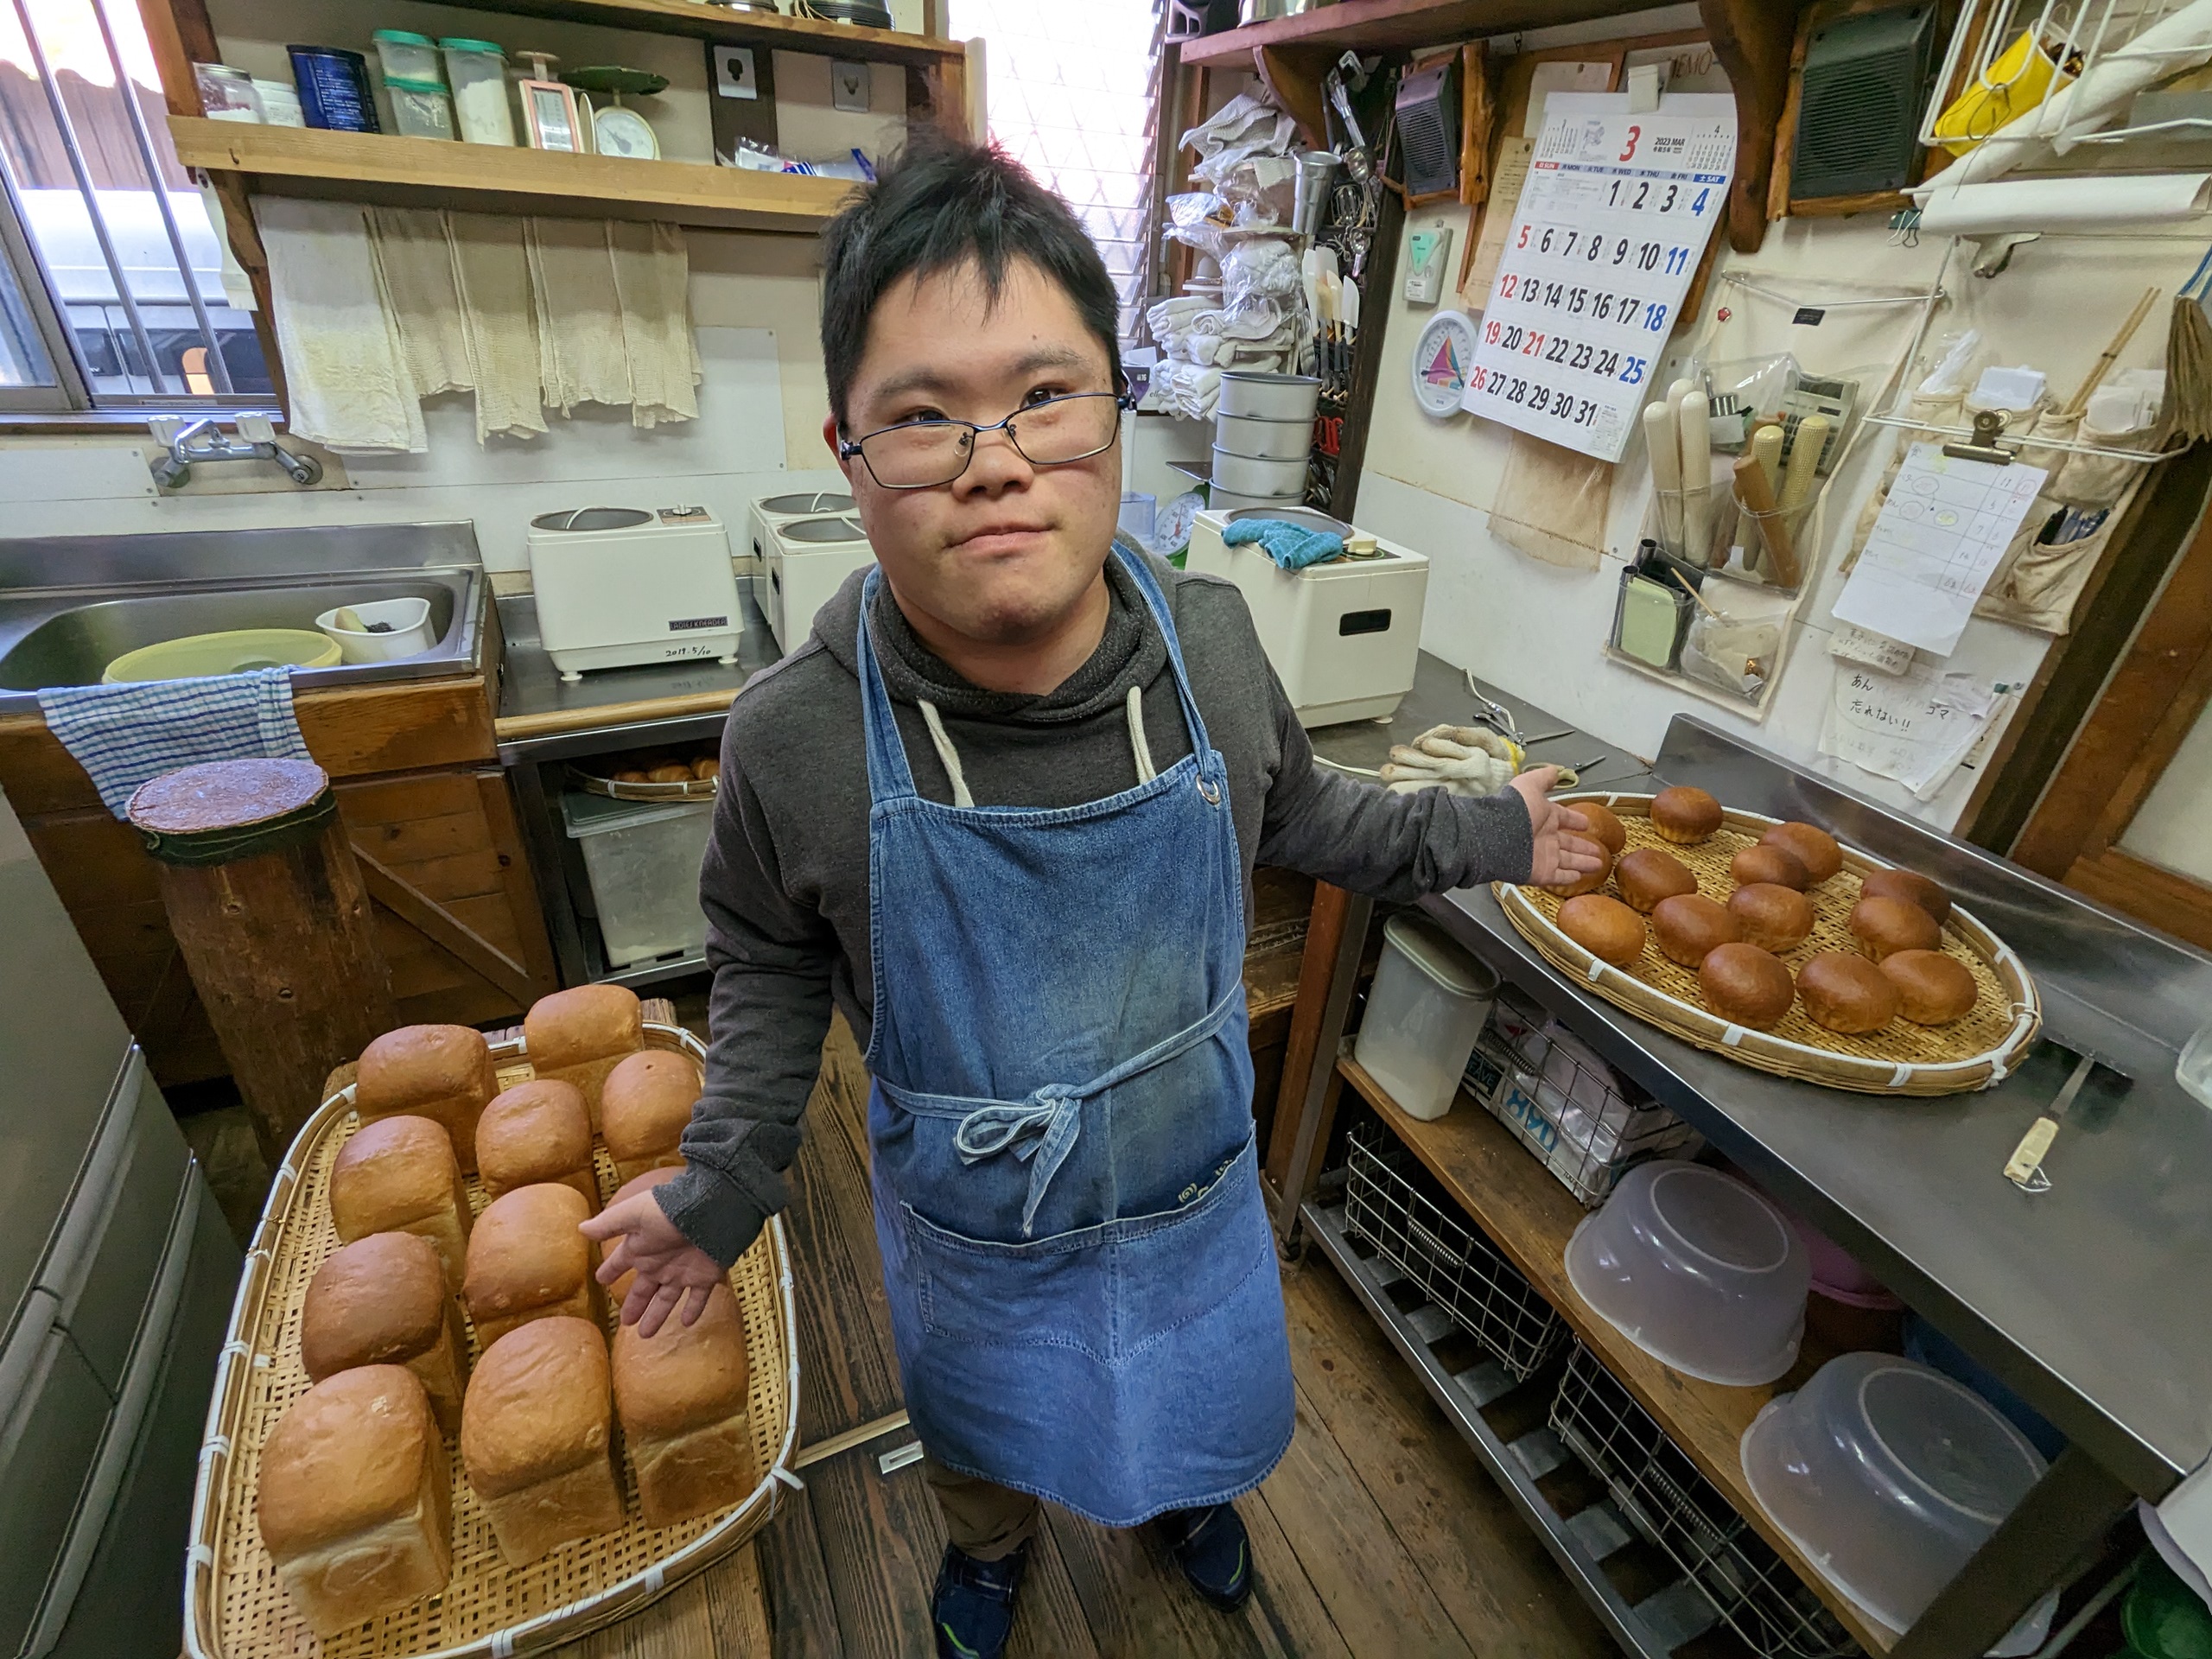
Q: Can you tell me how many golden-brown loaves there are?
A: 11